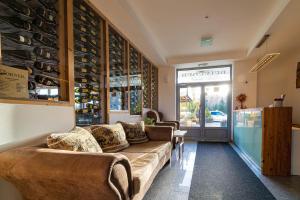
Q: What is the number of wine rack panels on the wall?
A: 6